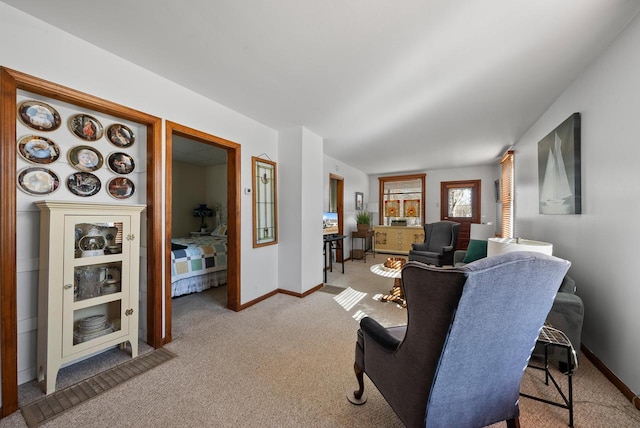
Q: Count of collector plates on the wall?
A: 9